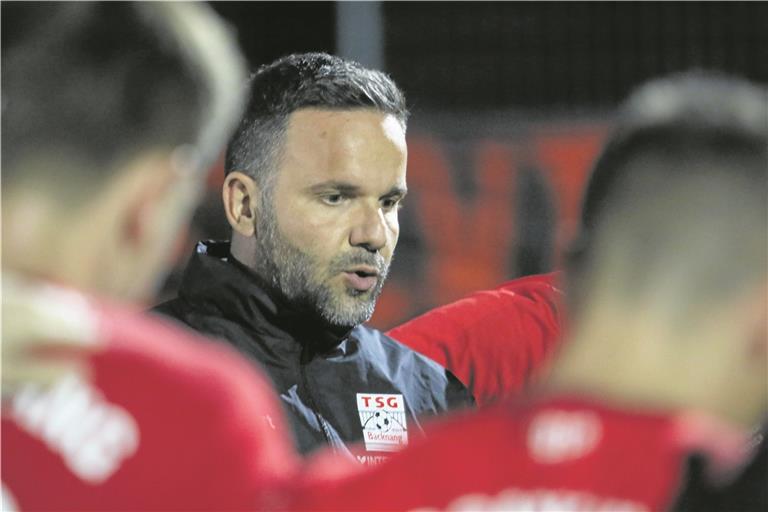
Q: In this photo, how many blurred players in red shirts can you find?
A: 2